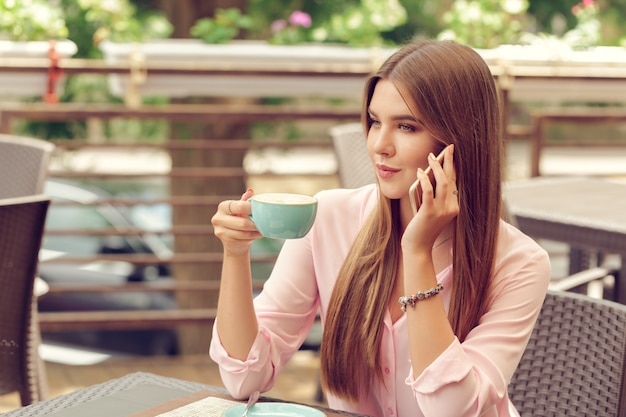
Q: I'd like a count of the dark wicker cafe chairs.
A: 4